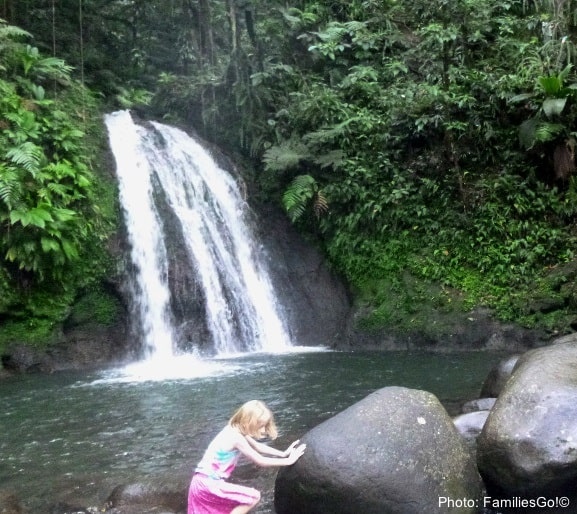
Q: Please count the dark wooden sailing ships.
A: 0